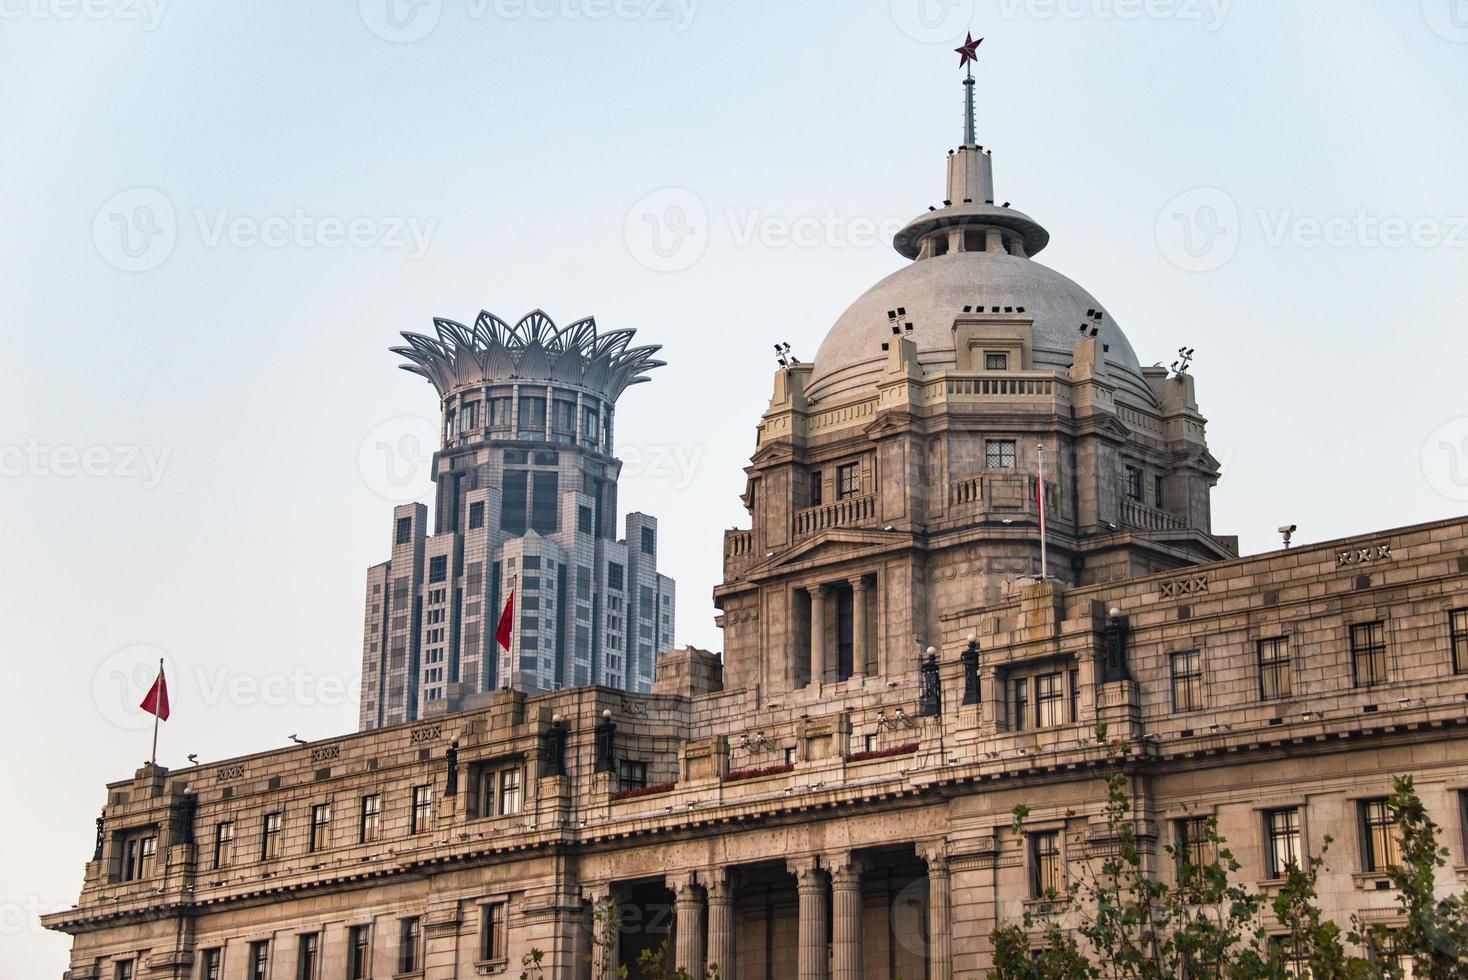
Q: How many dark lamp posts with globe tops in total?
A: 8